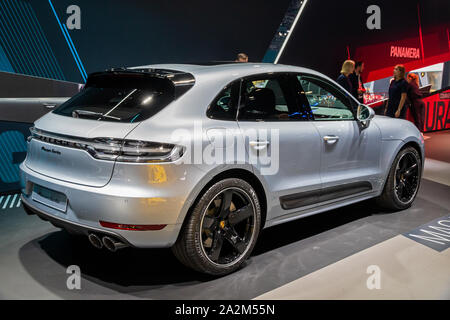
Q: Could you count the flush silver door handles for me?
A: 2